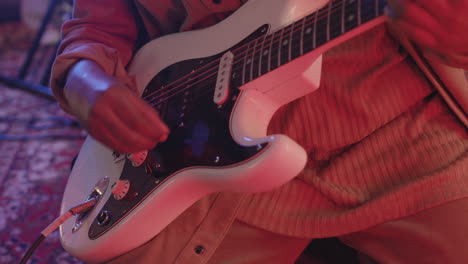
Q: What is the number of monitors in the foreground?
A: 0